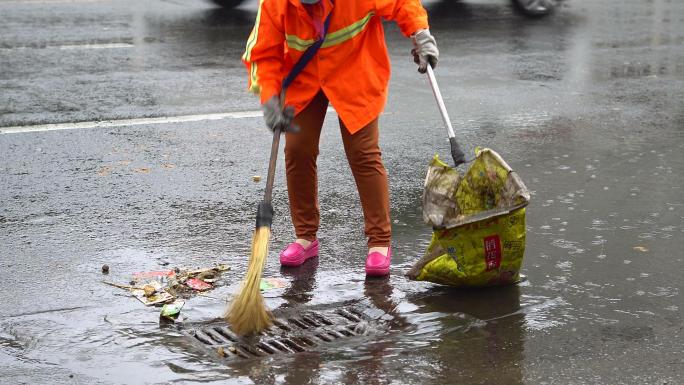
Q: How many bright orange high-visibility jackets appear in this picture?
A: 1